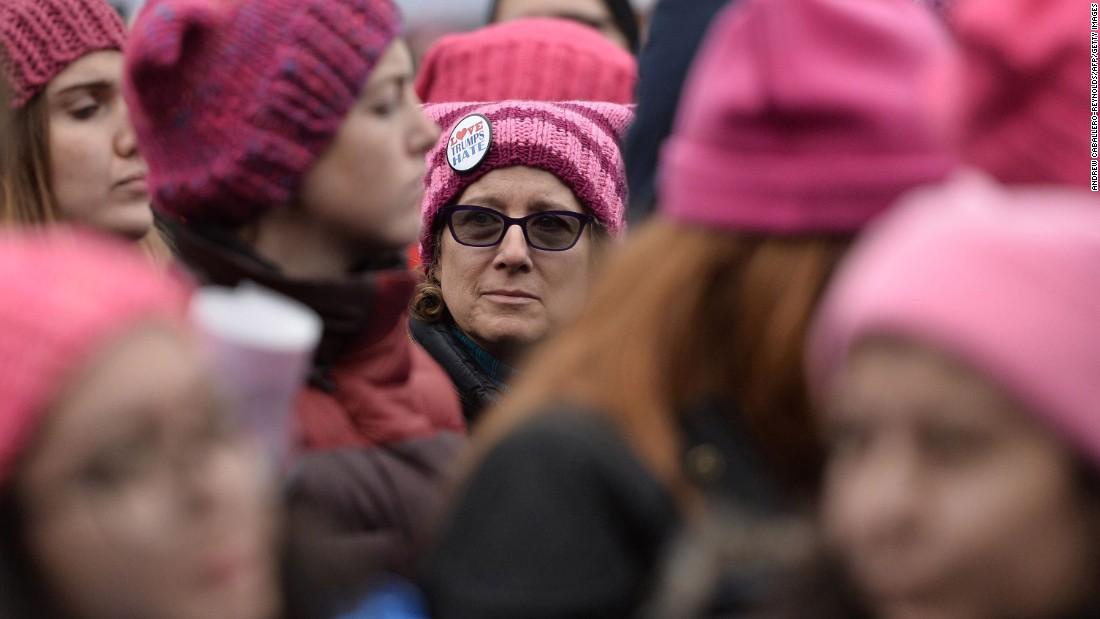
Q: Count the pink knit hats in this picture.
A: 8